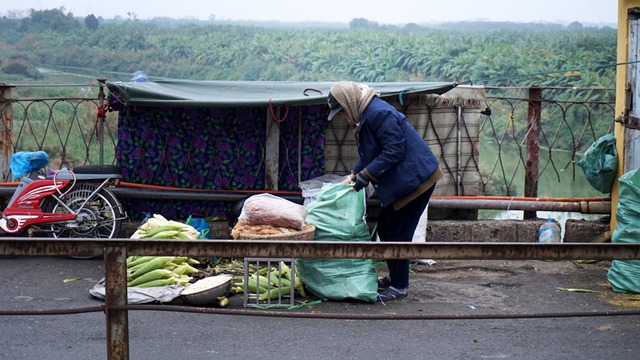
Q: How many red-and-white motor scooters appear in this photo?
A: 1